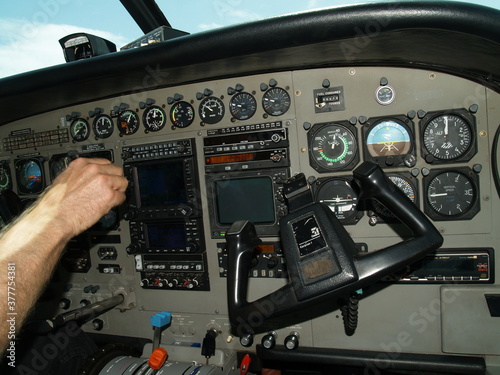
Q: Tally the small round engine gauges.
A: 8